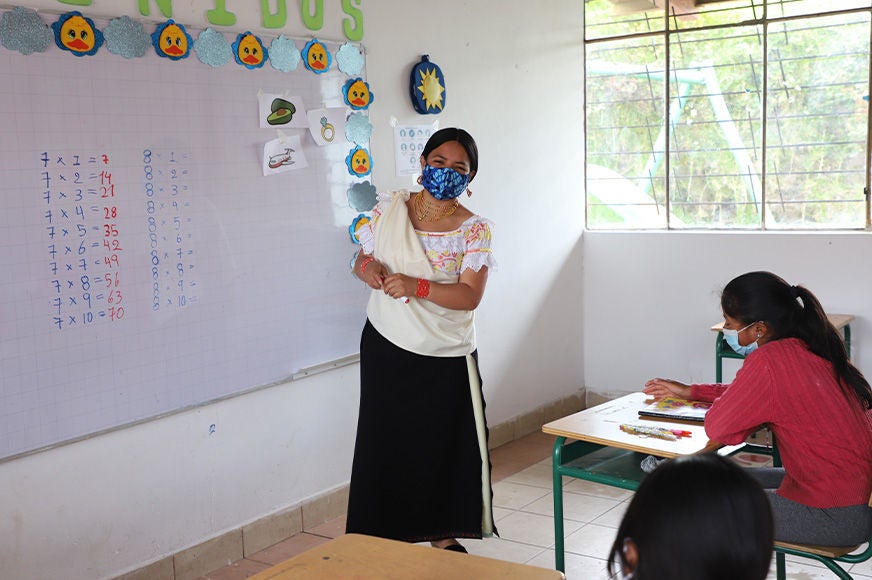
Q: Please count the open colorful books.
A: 1